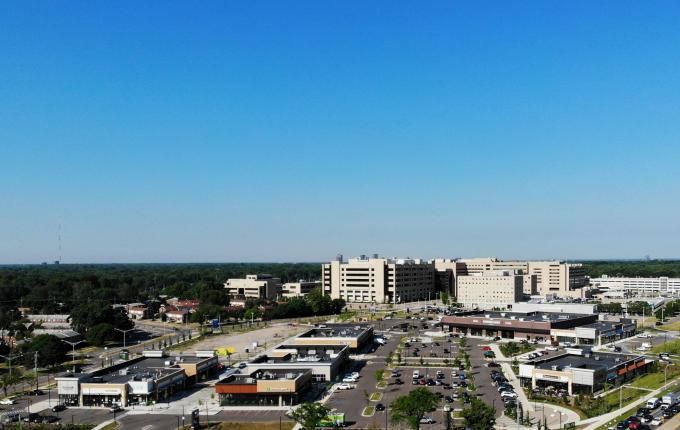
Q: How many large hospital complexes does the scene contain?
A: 1